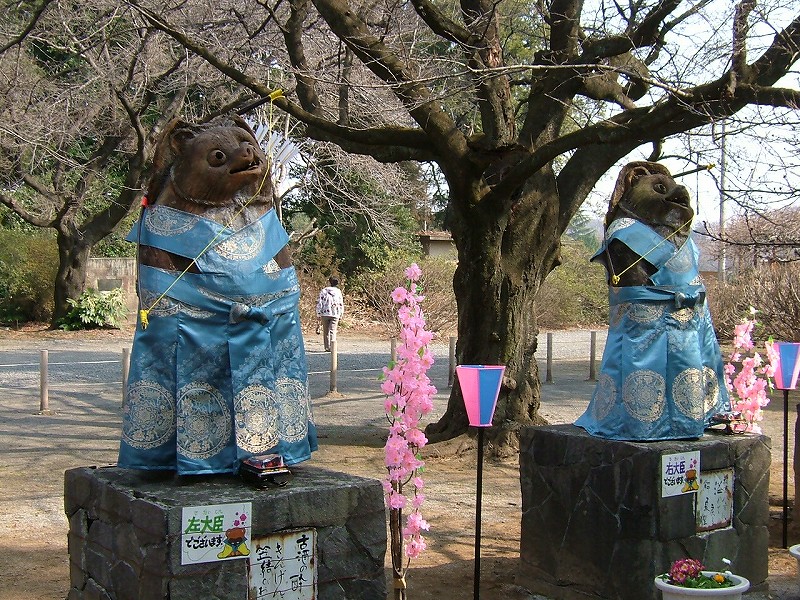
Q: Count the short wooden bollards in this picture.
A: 7